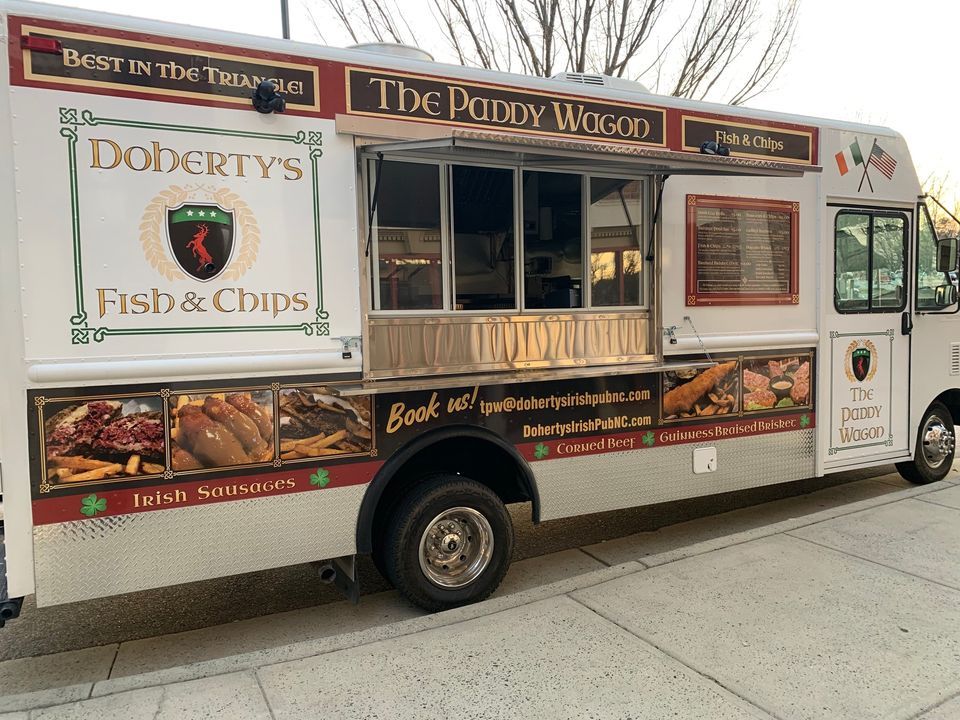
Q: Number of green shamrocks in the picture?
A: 5